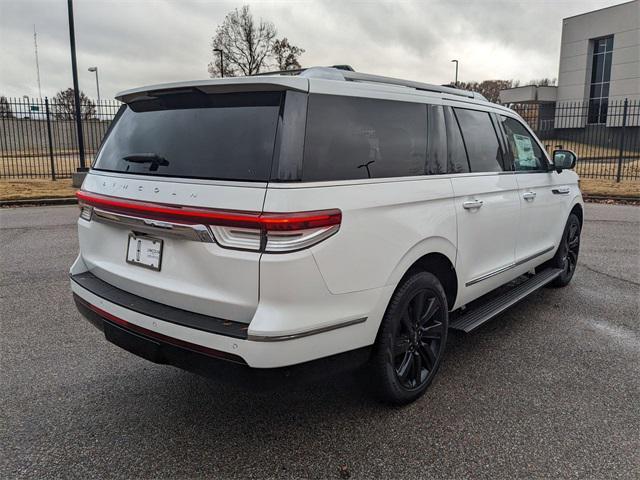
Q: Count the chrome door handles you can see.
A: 2